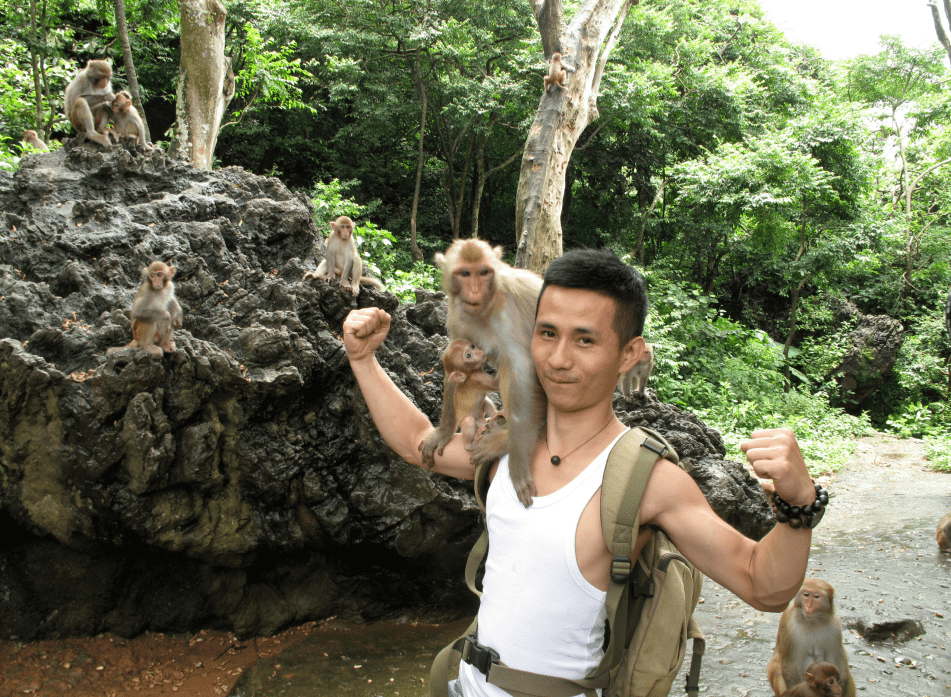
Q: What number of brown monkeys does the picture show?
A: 12